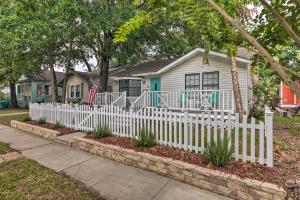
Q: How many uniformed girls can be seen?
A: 0